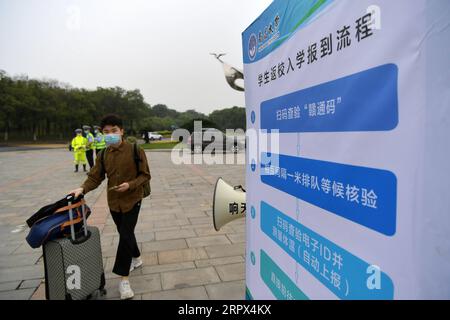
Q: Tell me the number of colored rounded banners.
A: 4